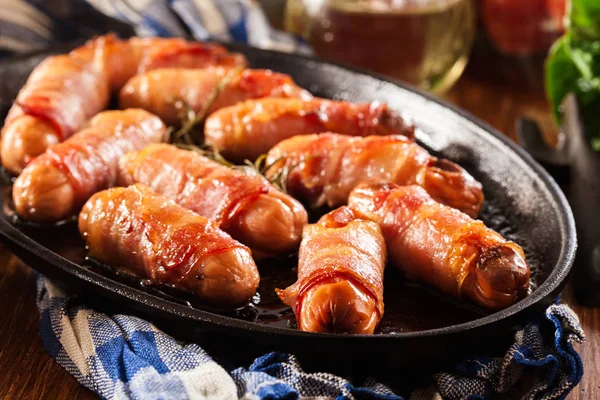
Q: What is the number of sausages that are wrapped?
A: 10